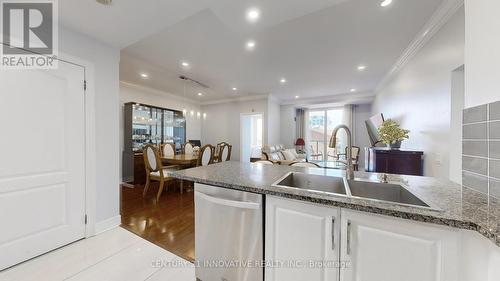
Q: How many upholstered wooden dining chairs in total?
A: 5